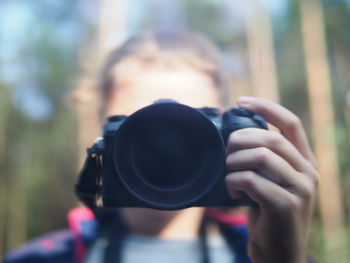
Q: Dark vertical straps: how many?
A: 2